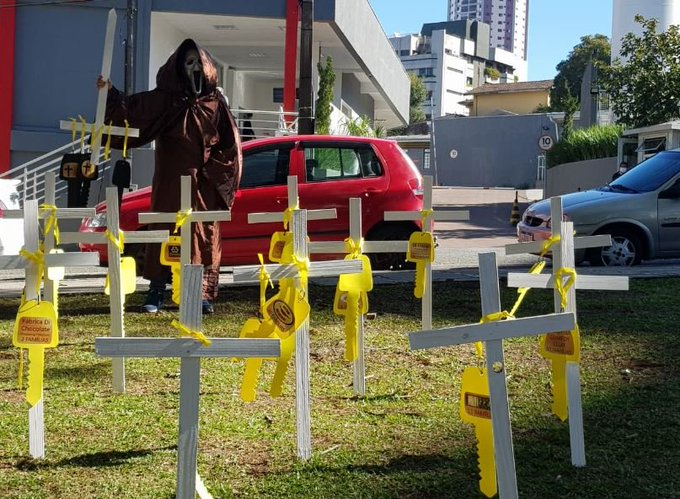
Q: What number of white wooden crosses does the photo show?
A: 13